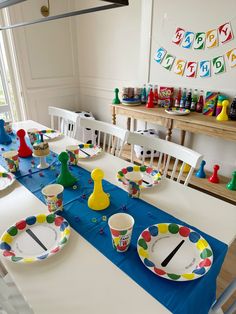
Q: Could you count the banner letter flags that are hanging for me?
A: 12